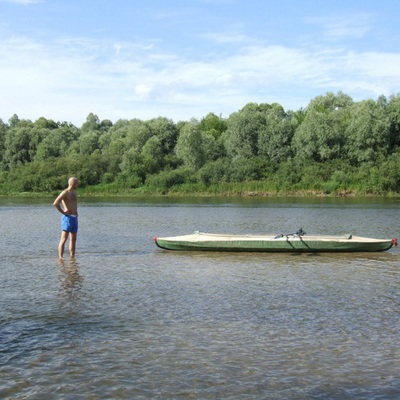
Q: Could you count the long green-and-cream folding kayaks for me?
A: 1